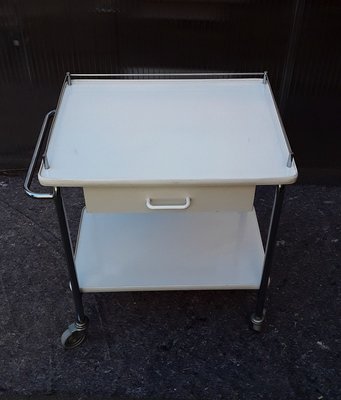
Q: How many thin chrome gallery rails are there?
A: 3